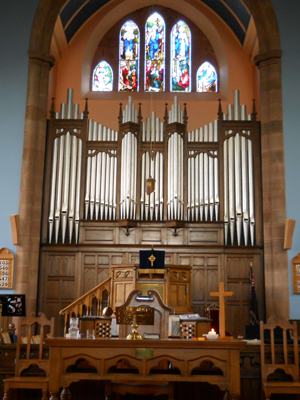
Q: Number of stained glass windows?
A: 5